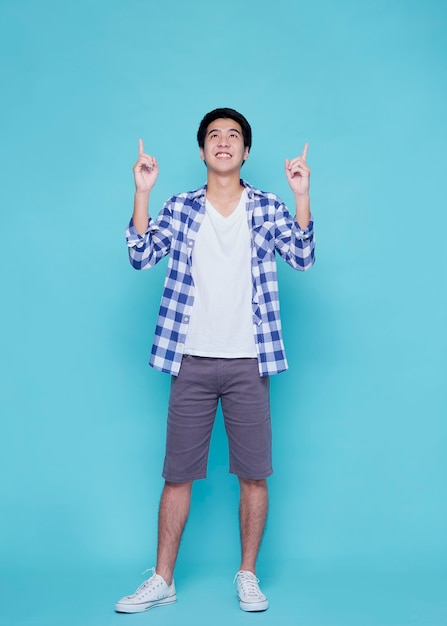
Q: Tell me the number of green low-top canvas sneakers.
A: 0